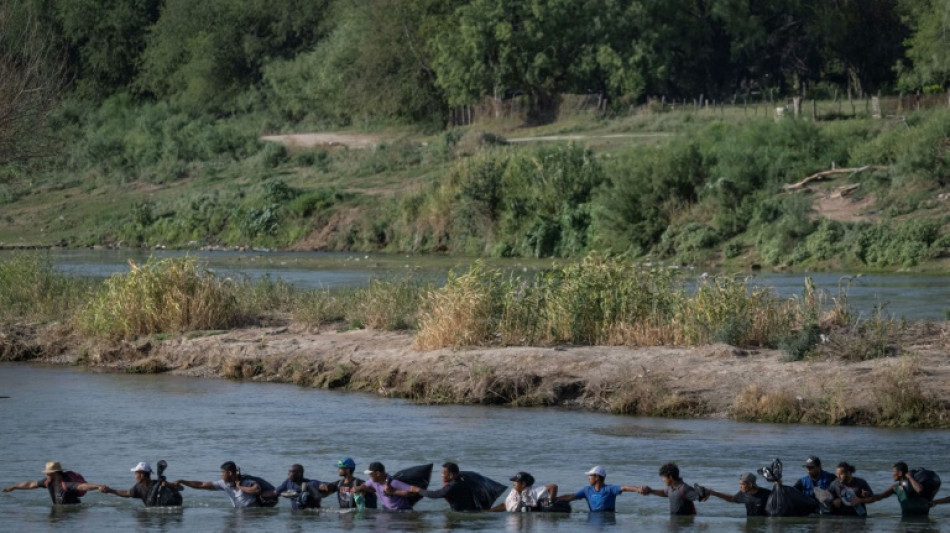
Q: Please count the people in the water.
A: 14